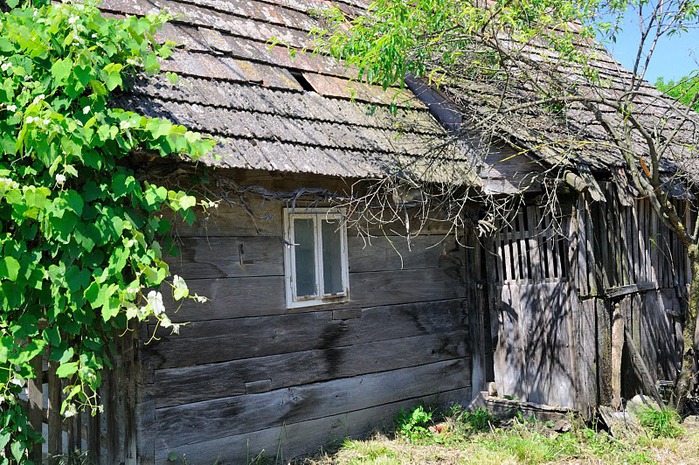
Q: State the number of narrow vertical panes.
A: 2